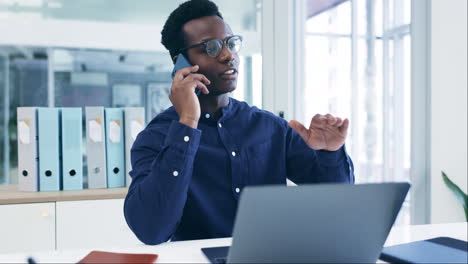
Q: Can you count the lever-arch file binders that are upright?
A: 6